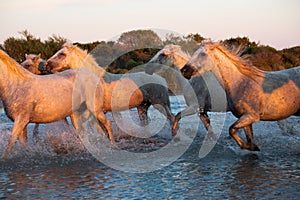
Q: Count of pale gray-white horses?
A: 5